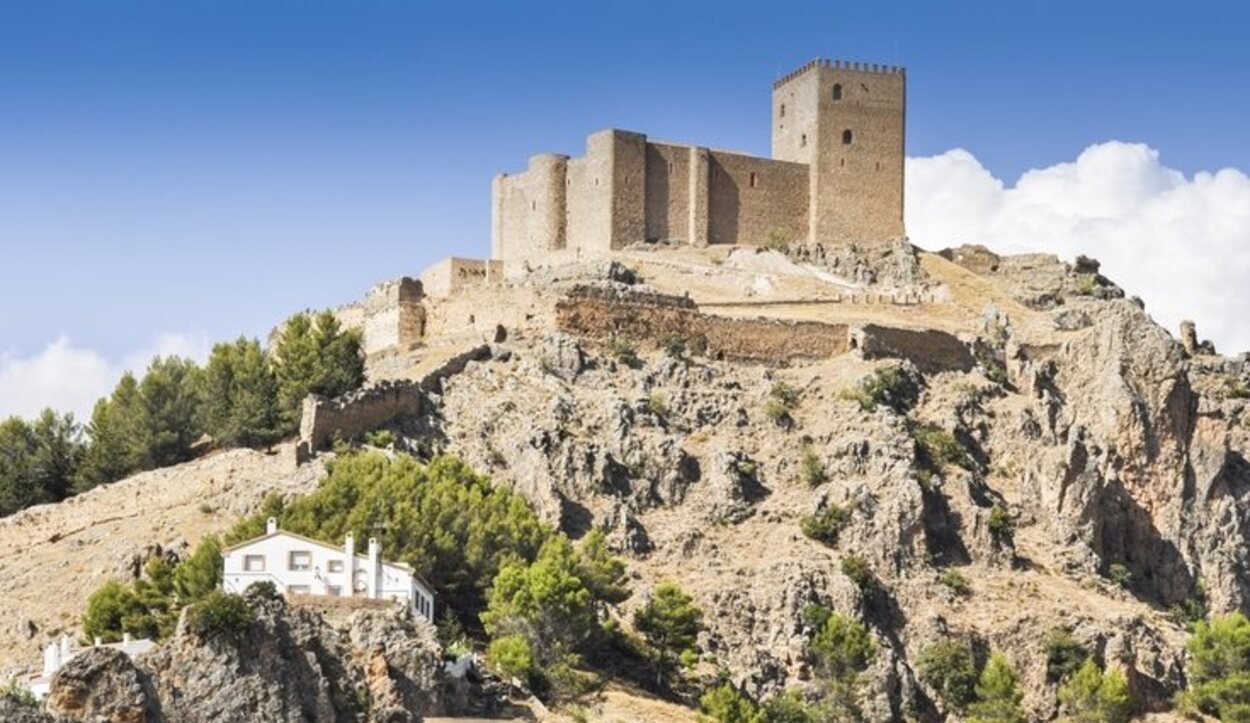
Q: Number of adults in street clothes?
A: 0